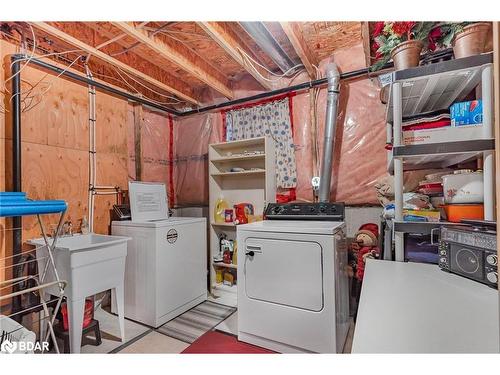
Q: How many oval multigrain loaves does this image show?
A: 0